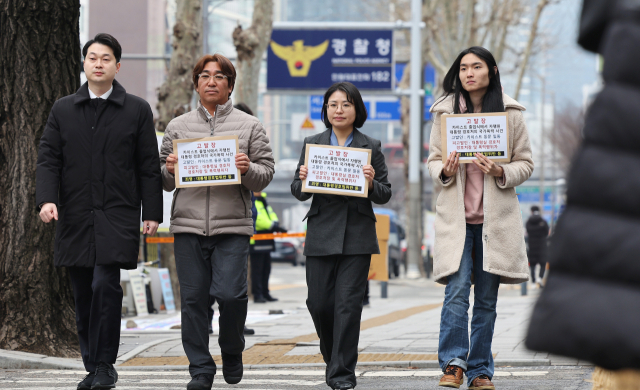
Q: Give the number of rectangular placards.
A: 3